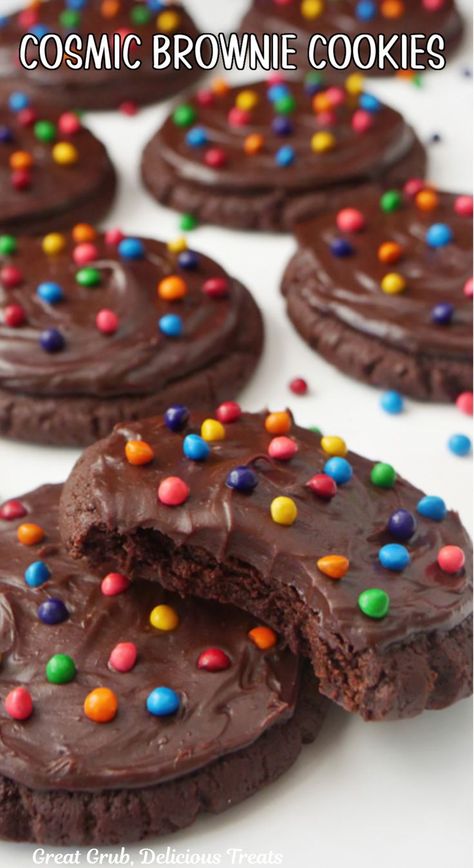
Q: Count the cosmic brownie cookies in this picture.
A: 8